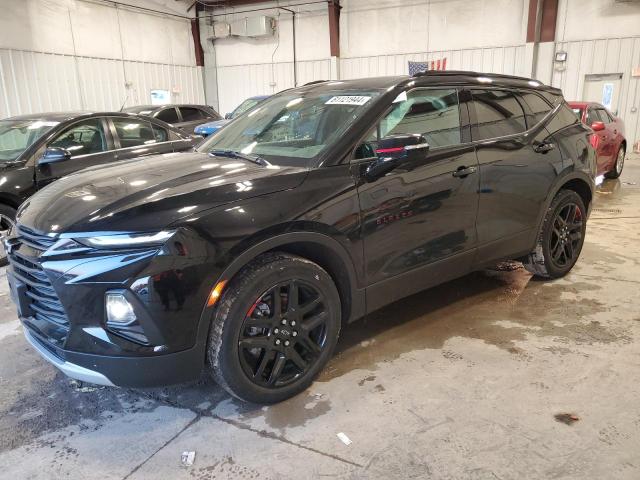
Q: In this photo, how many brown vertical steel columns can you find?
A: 3